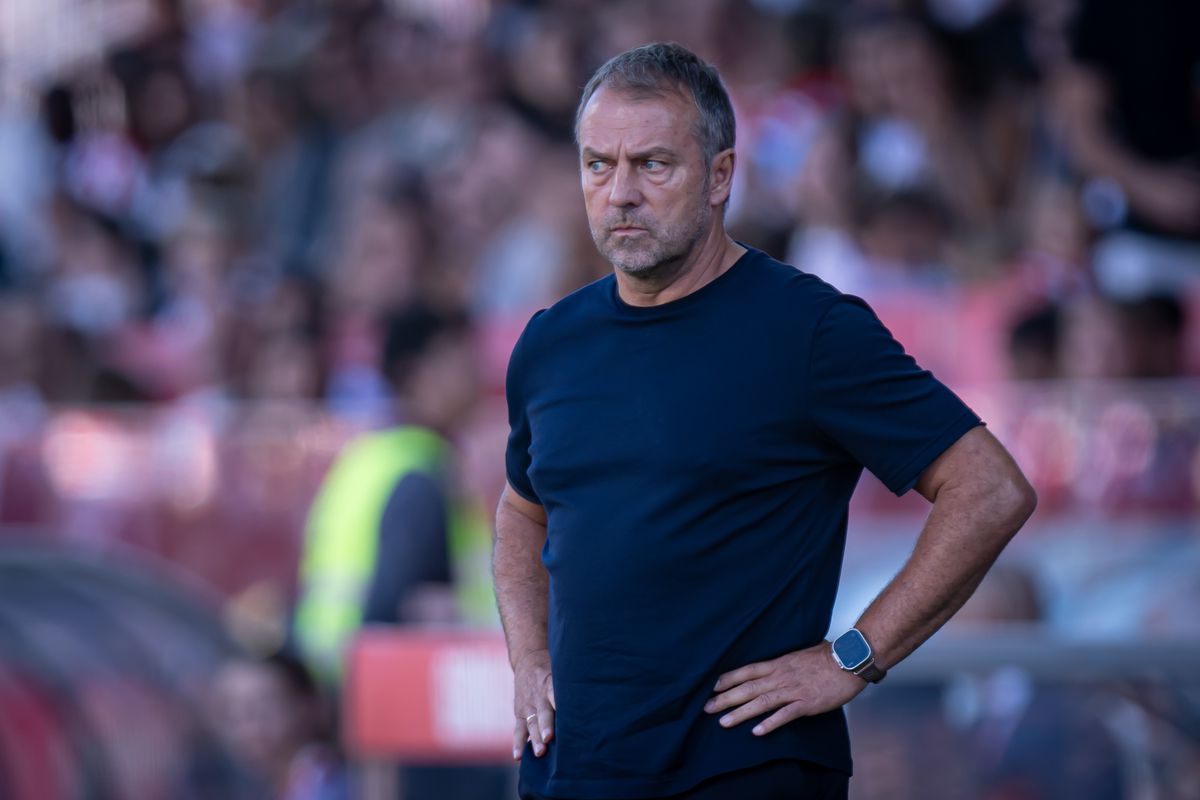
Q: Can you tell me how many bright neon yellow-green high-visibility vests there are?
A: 1